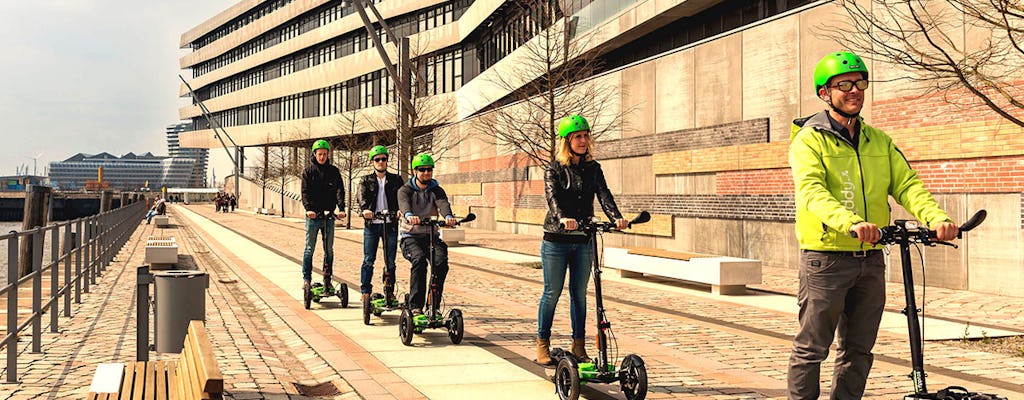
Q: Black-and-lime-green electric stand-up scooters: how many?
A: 5